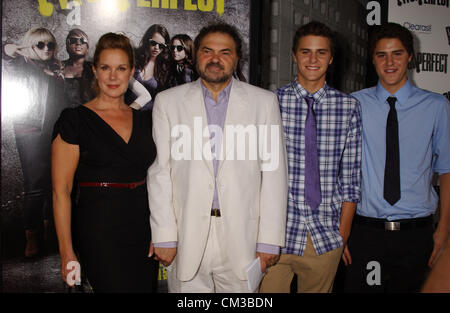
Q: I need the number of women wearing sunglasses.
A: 4